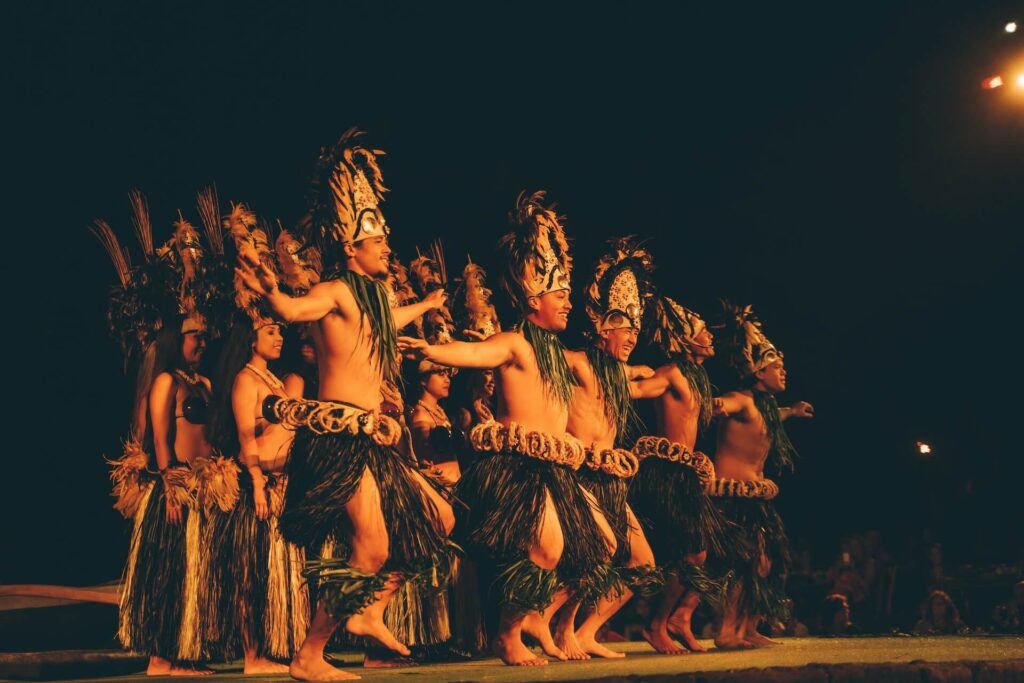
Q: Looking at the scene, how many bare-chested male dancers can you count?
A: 5